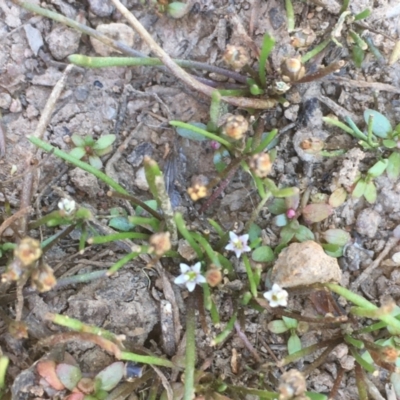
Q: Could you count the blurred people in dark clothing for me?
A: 0